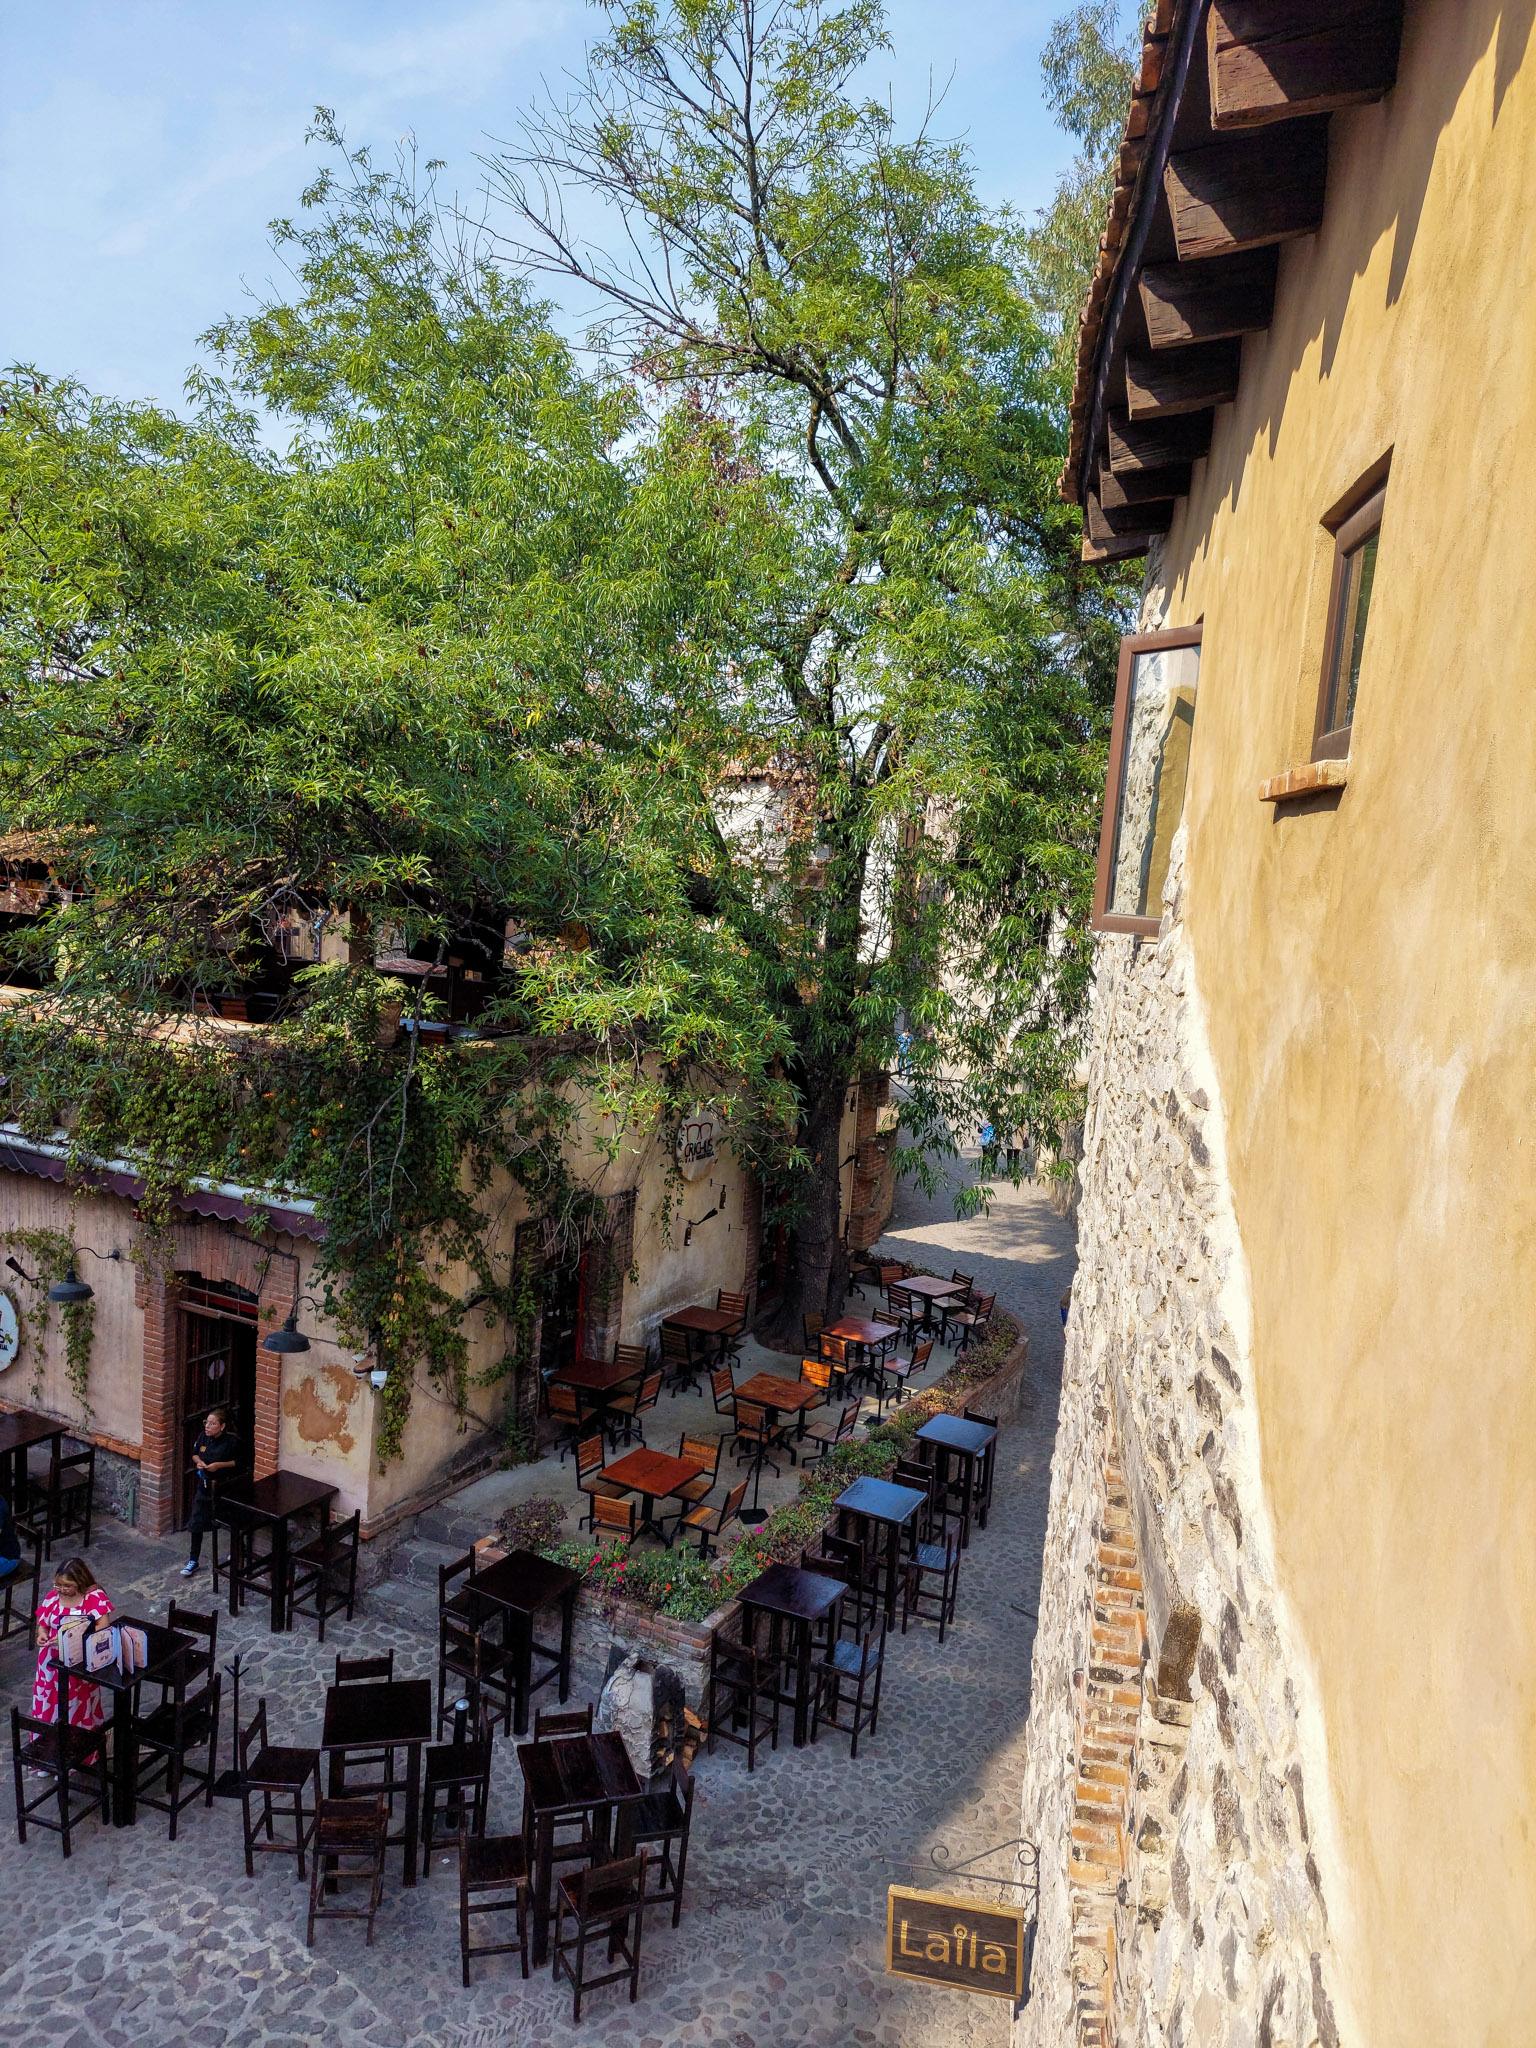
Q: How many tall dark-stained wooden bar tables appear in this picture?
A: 9